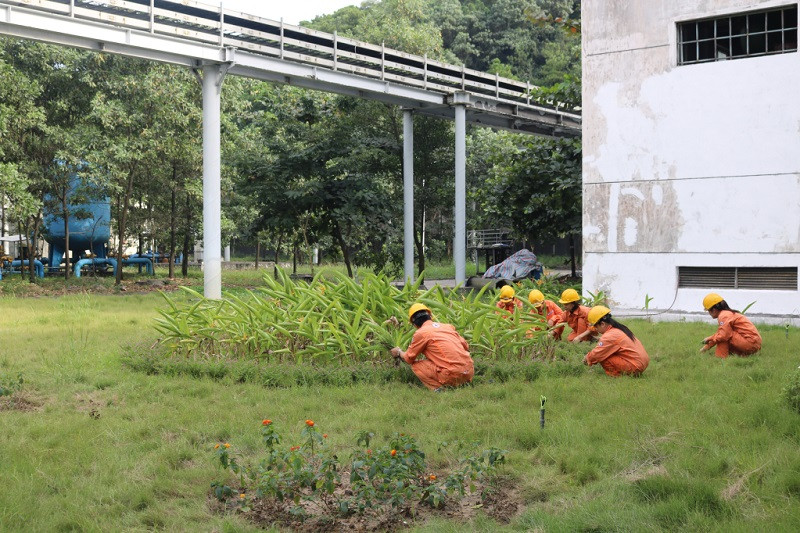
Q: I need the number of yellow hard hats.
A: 6